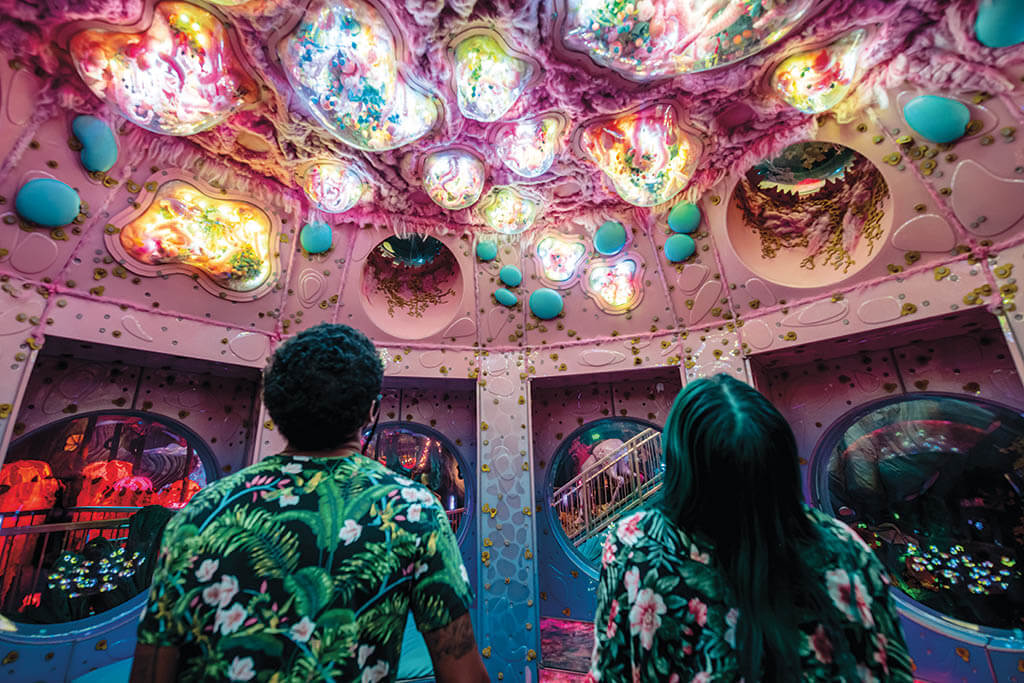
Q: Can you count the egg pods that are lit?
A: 13